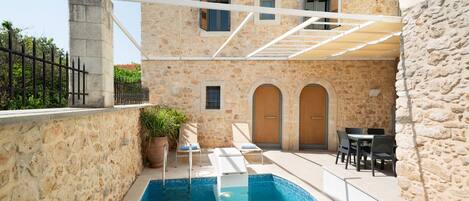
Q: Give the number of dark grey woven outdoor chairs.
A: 4